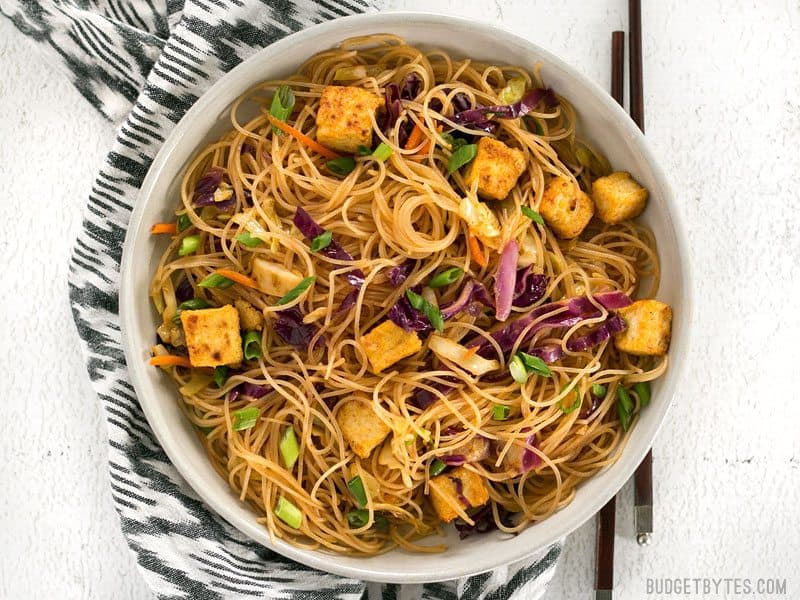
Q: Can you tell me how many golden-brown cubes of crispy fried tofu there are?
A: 9